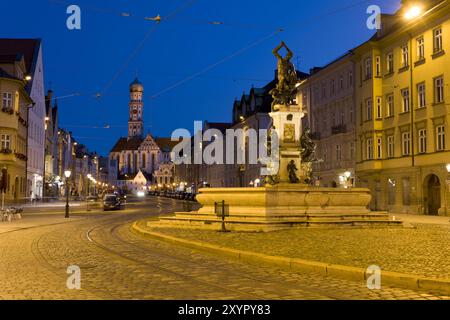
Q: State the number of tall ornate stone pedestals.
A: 1